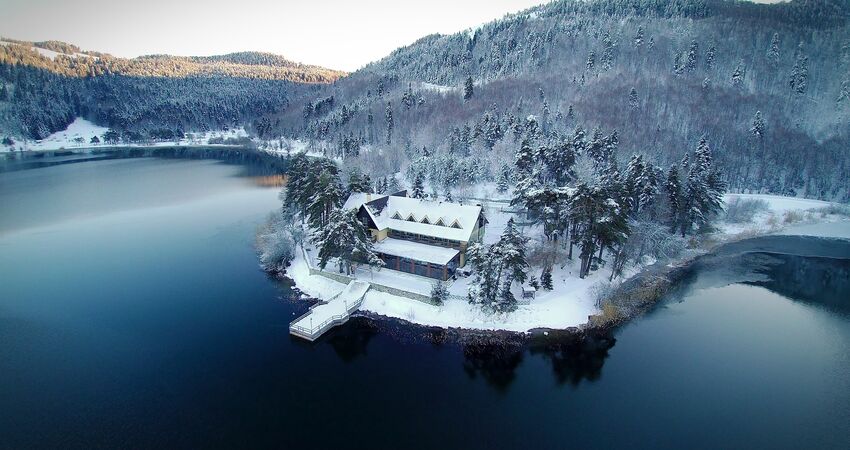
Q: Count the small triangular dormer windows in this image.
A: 5